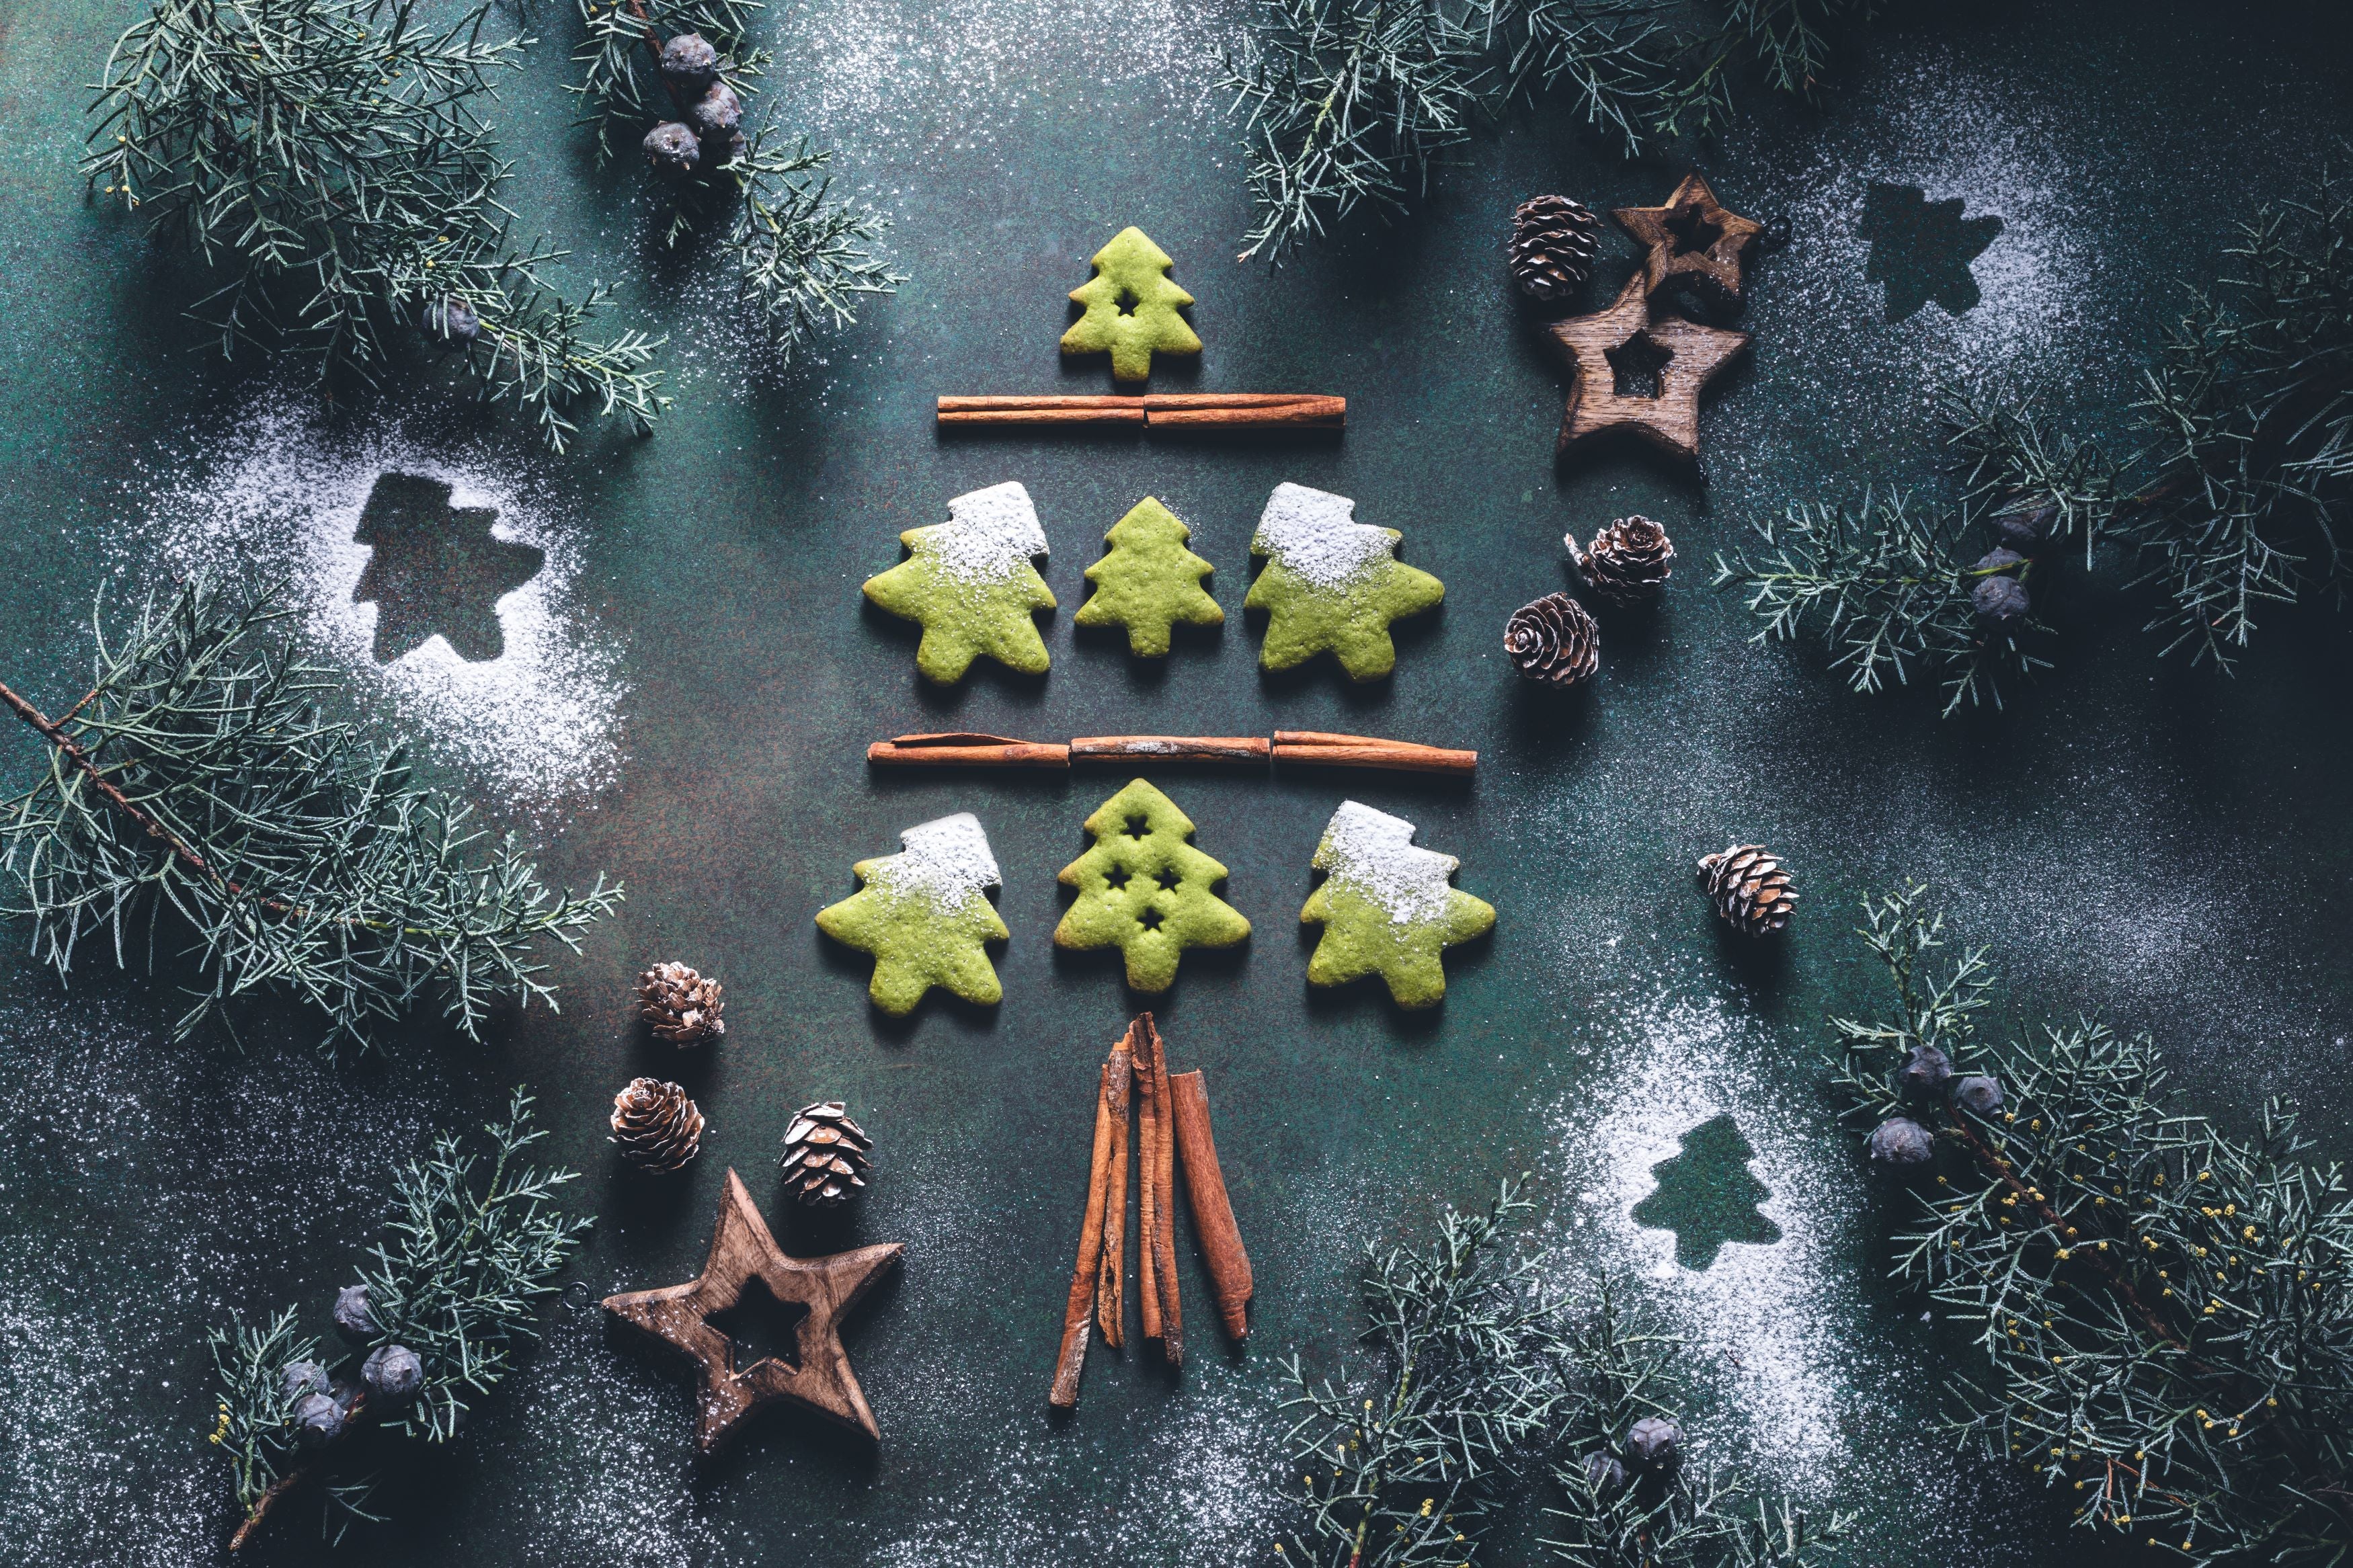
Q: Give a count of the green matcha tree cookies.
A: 7